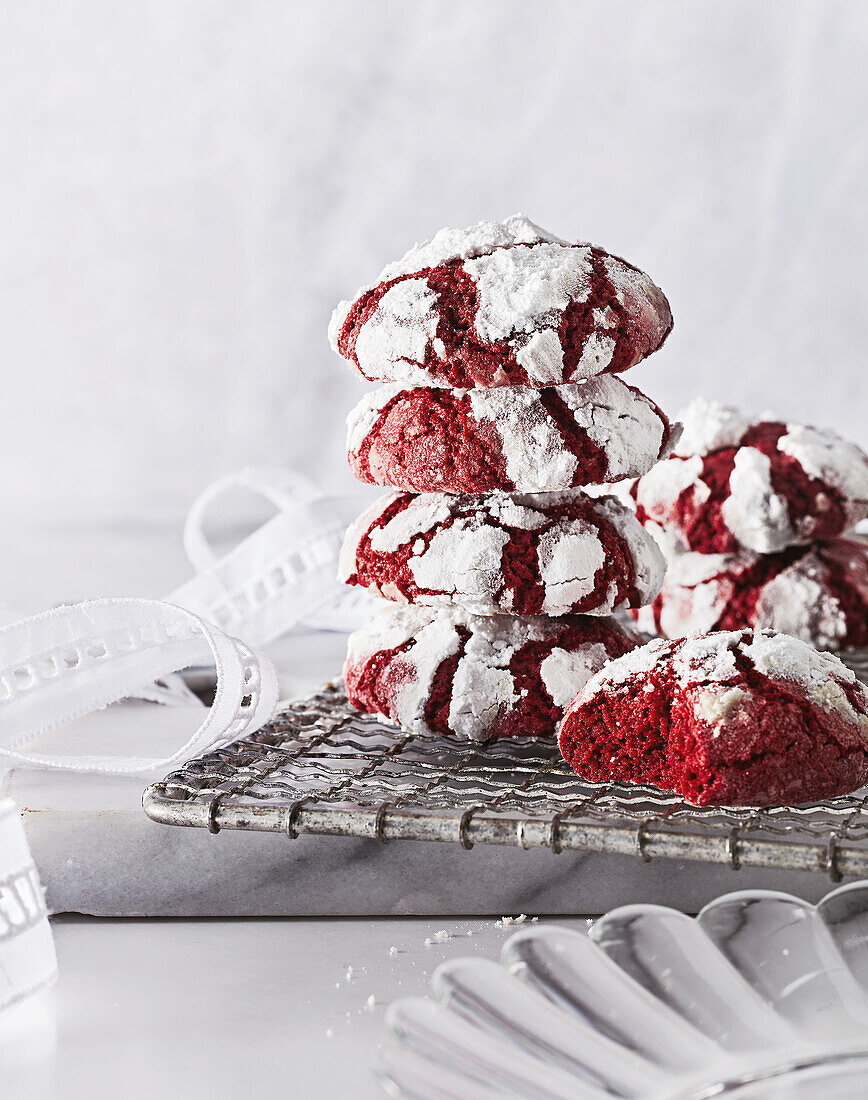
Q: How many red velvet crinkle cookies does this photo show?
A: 7